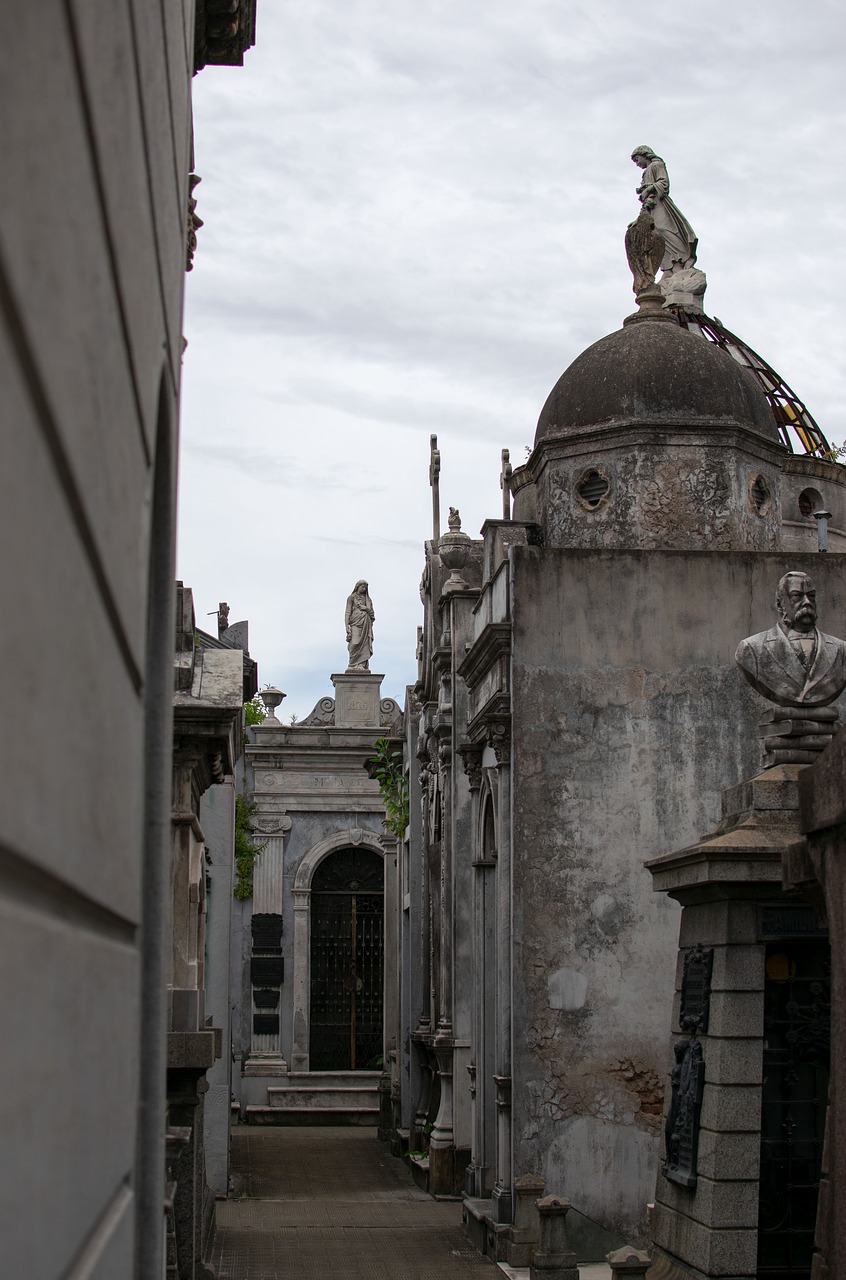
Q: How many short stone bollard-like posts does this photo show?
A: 3